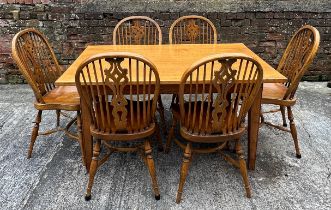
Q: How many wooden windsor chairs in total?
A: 6